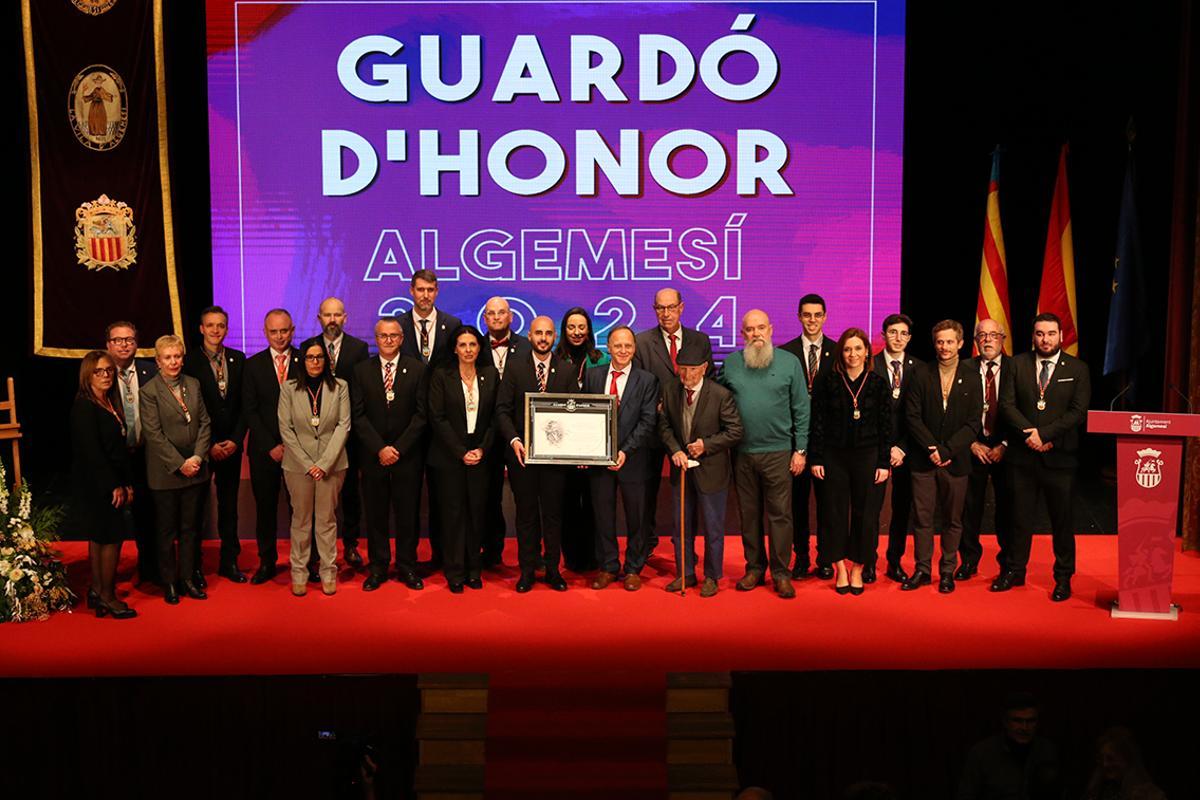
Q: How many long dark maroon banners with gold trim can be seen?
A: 1